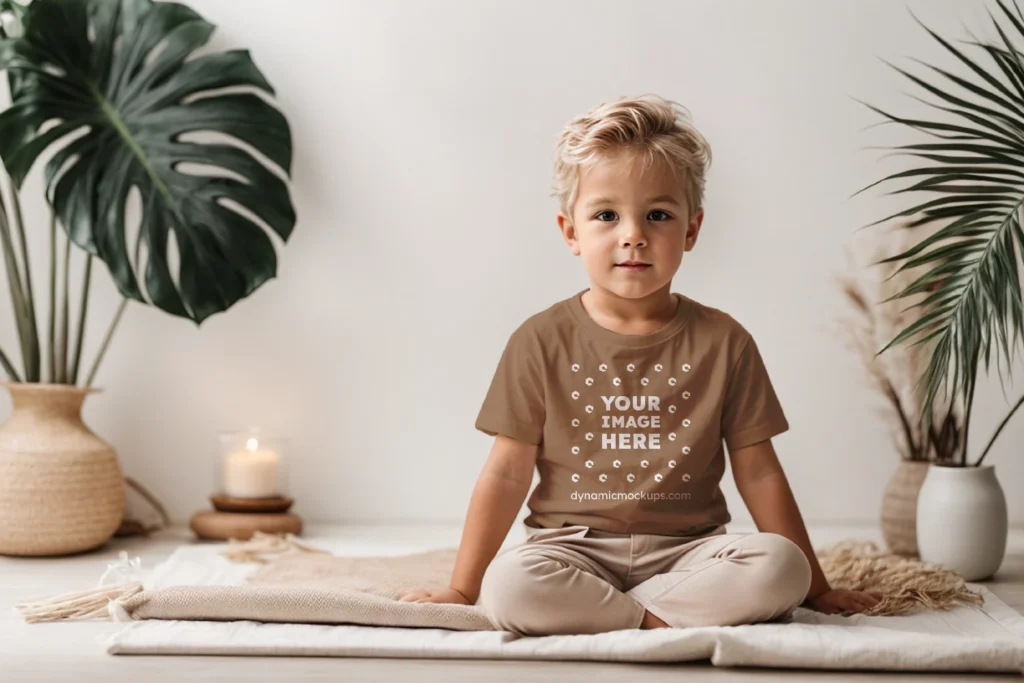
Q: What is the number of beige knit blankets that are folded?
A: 1